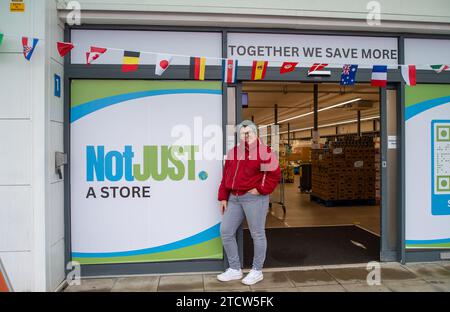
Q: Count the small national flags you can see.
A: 15